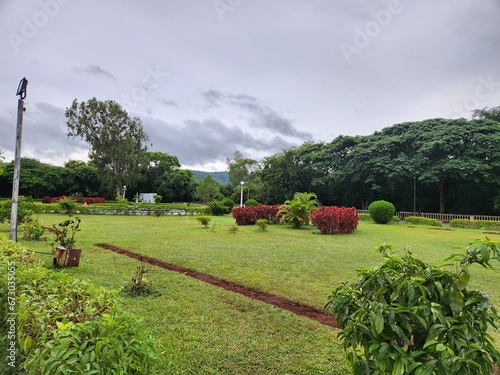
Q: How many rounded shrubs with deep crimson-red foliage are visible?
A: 2